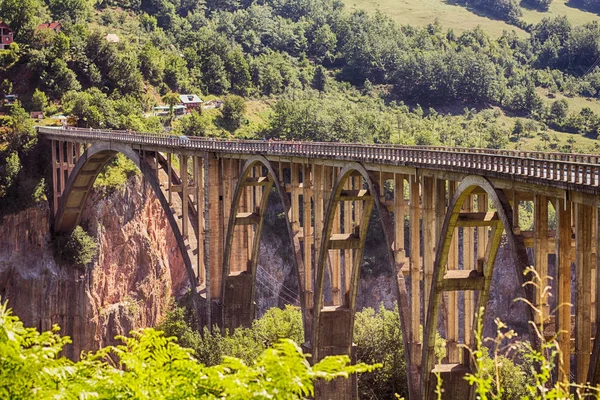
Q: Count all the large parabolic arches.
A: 4